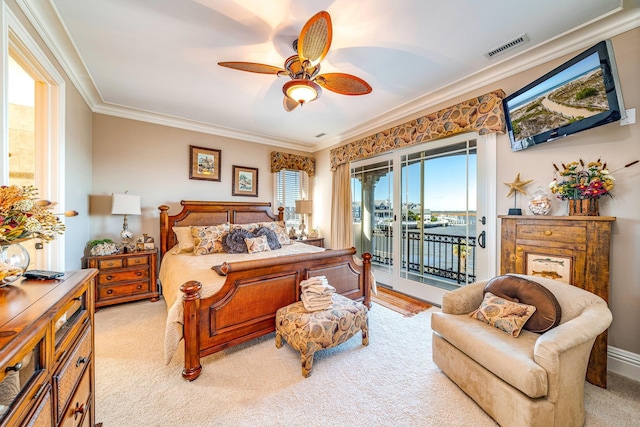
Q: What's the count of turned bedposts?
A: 4